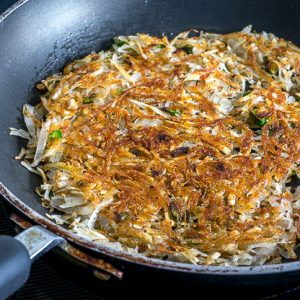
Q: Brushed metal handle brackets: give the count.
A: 1